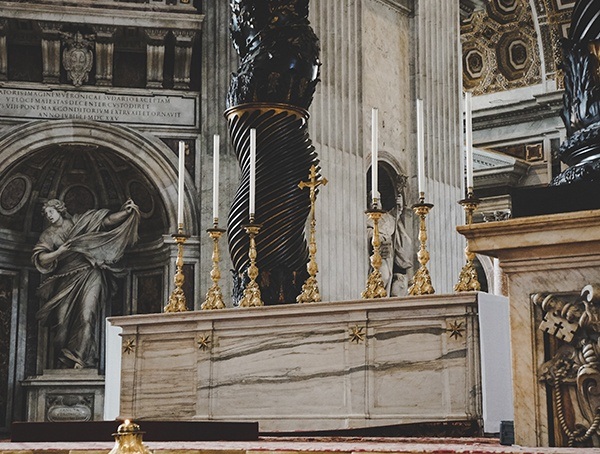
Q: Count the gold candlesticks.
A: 6